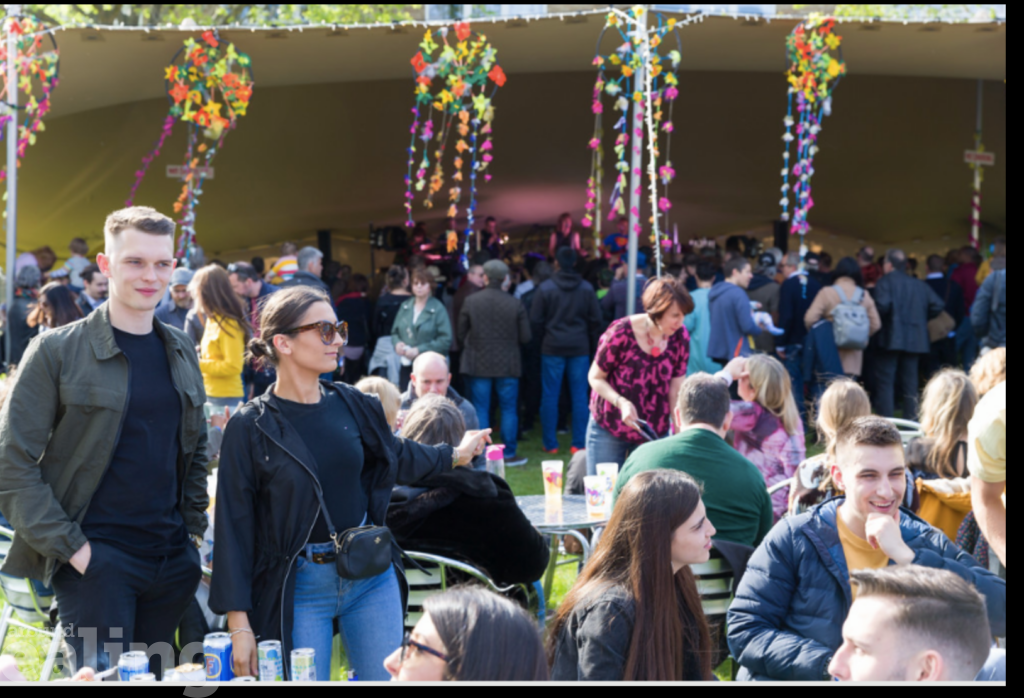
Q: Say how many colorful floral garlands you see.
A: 5